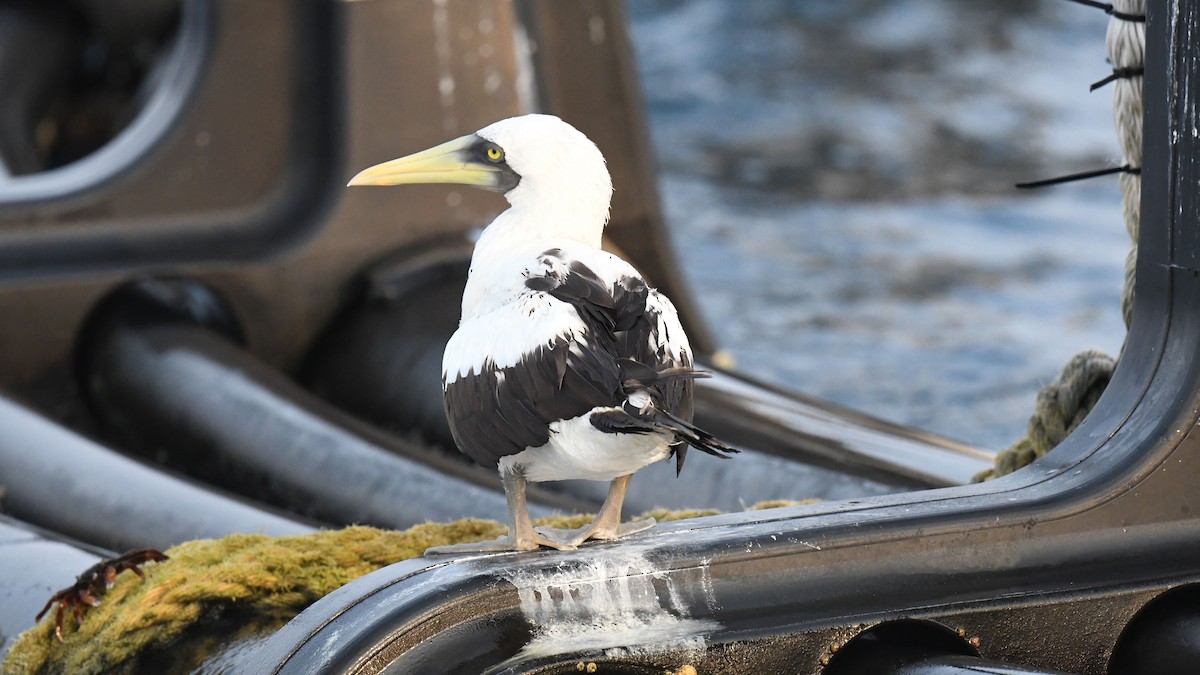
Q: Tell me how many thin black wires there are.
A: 3